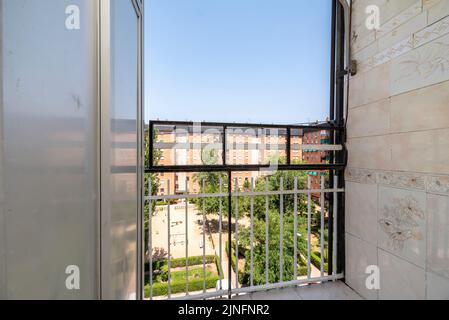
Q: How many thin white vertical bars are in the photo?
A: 13